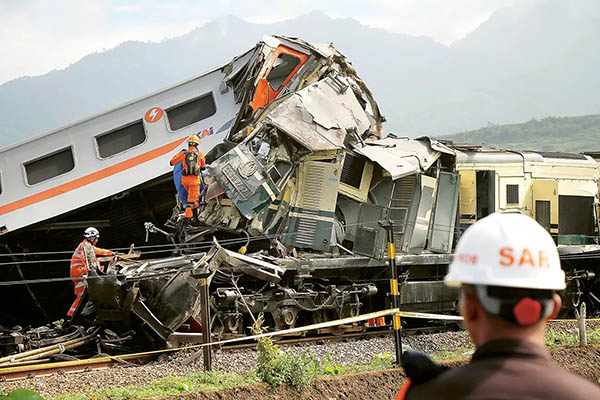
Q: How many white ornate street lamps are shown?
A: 0